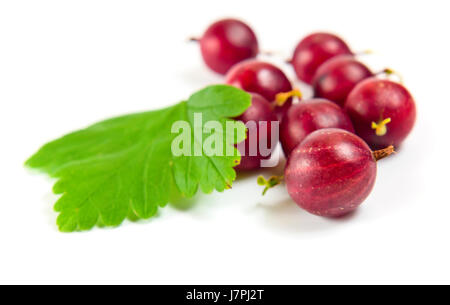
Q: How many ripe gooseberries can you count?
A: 8